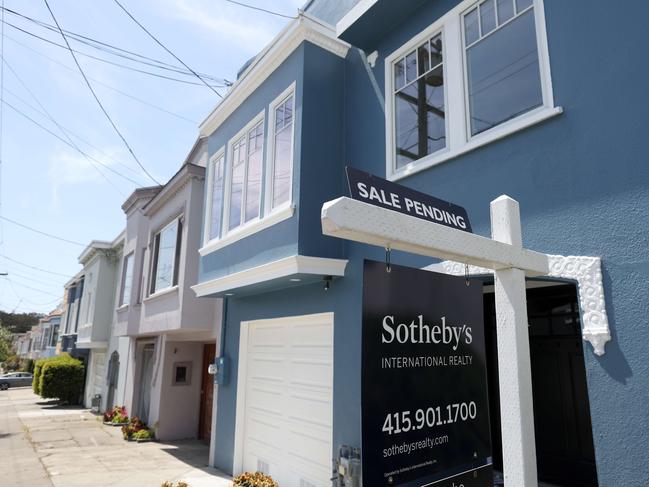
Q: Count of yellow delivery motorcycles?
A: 0